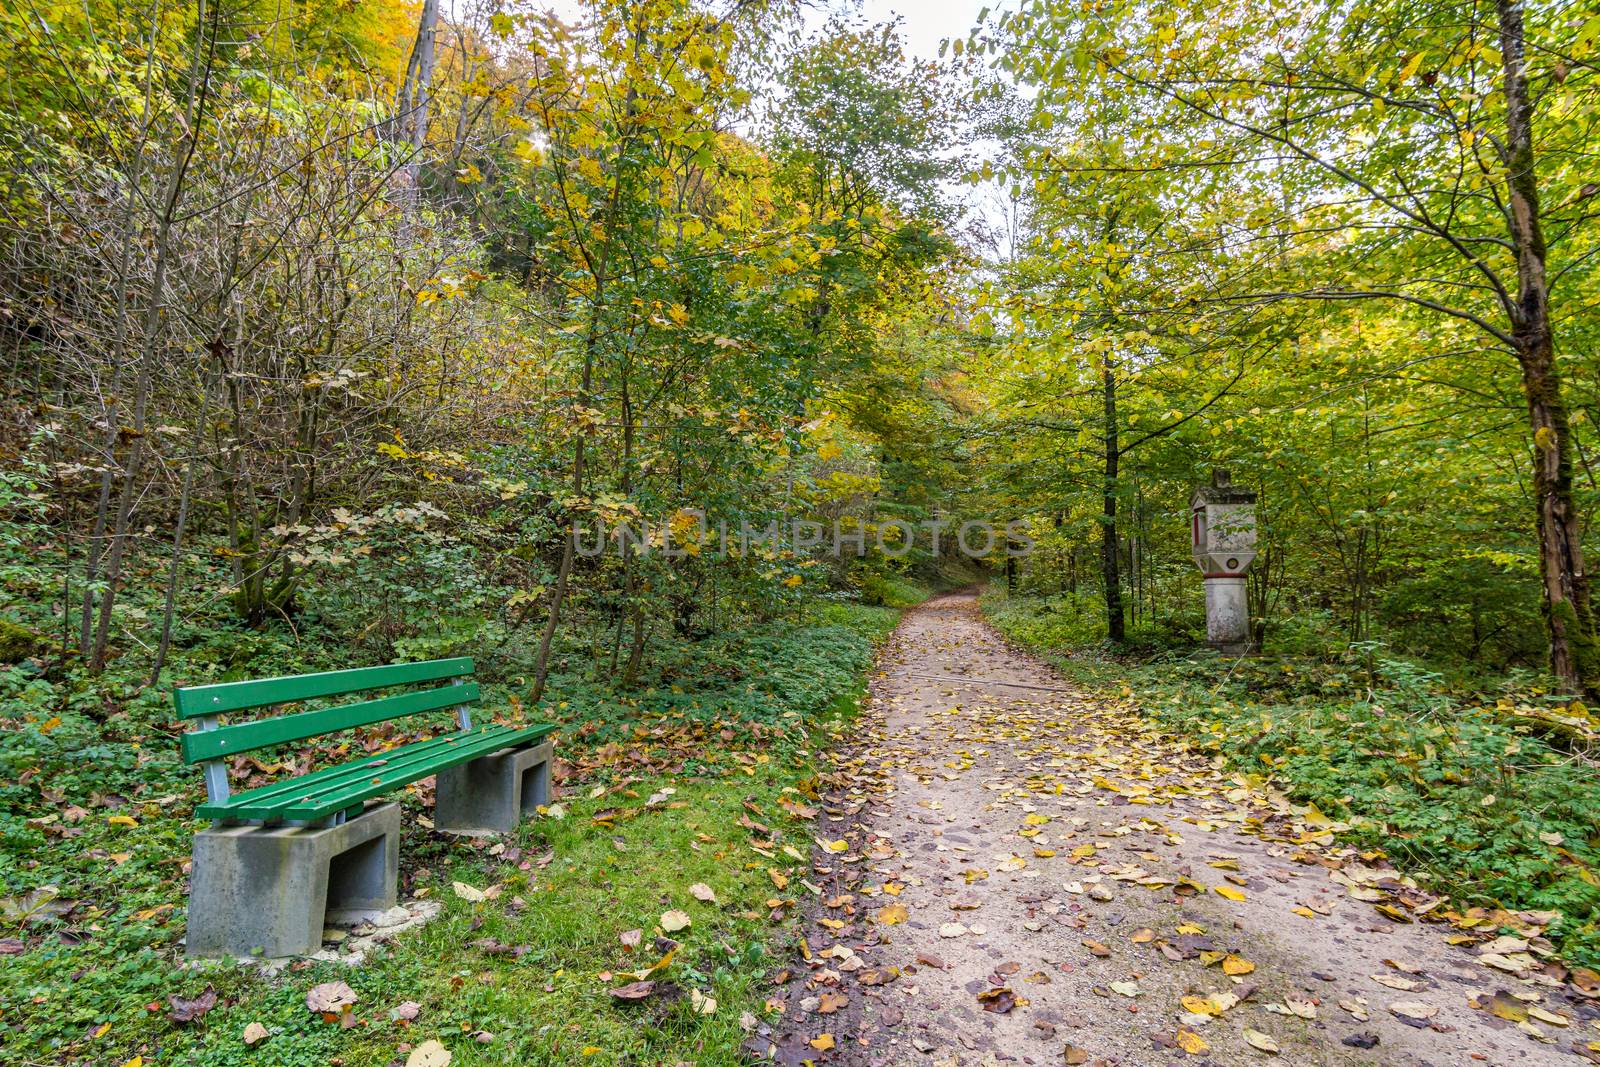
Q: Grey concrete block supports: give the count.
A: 2